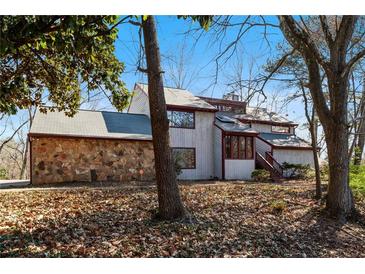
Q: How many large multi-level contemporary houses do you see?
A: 1